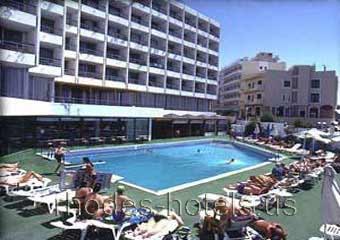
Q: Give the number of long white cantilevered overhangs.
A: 1